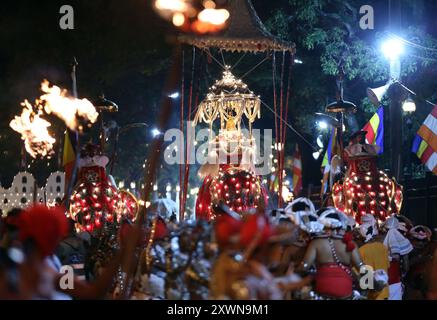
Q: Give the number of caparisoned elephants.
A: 3